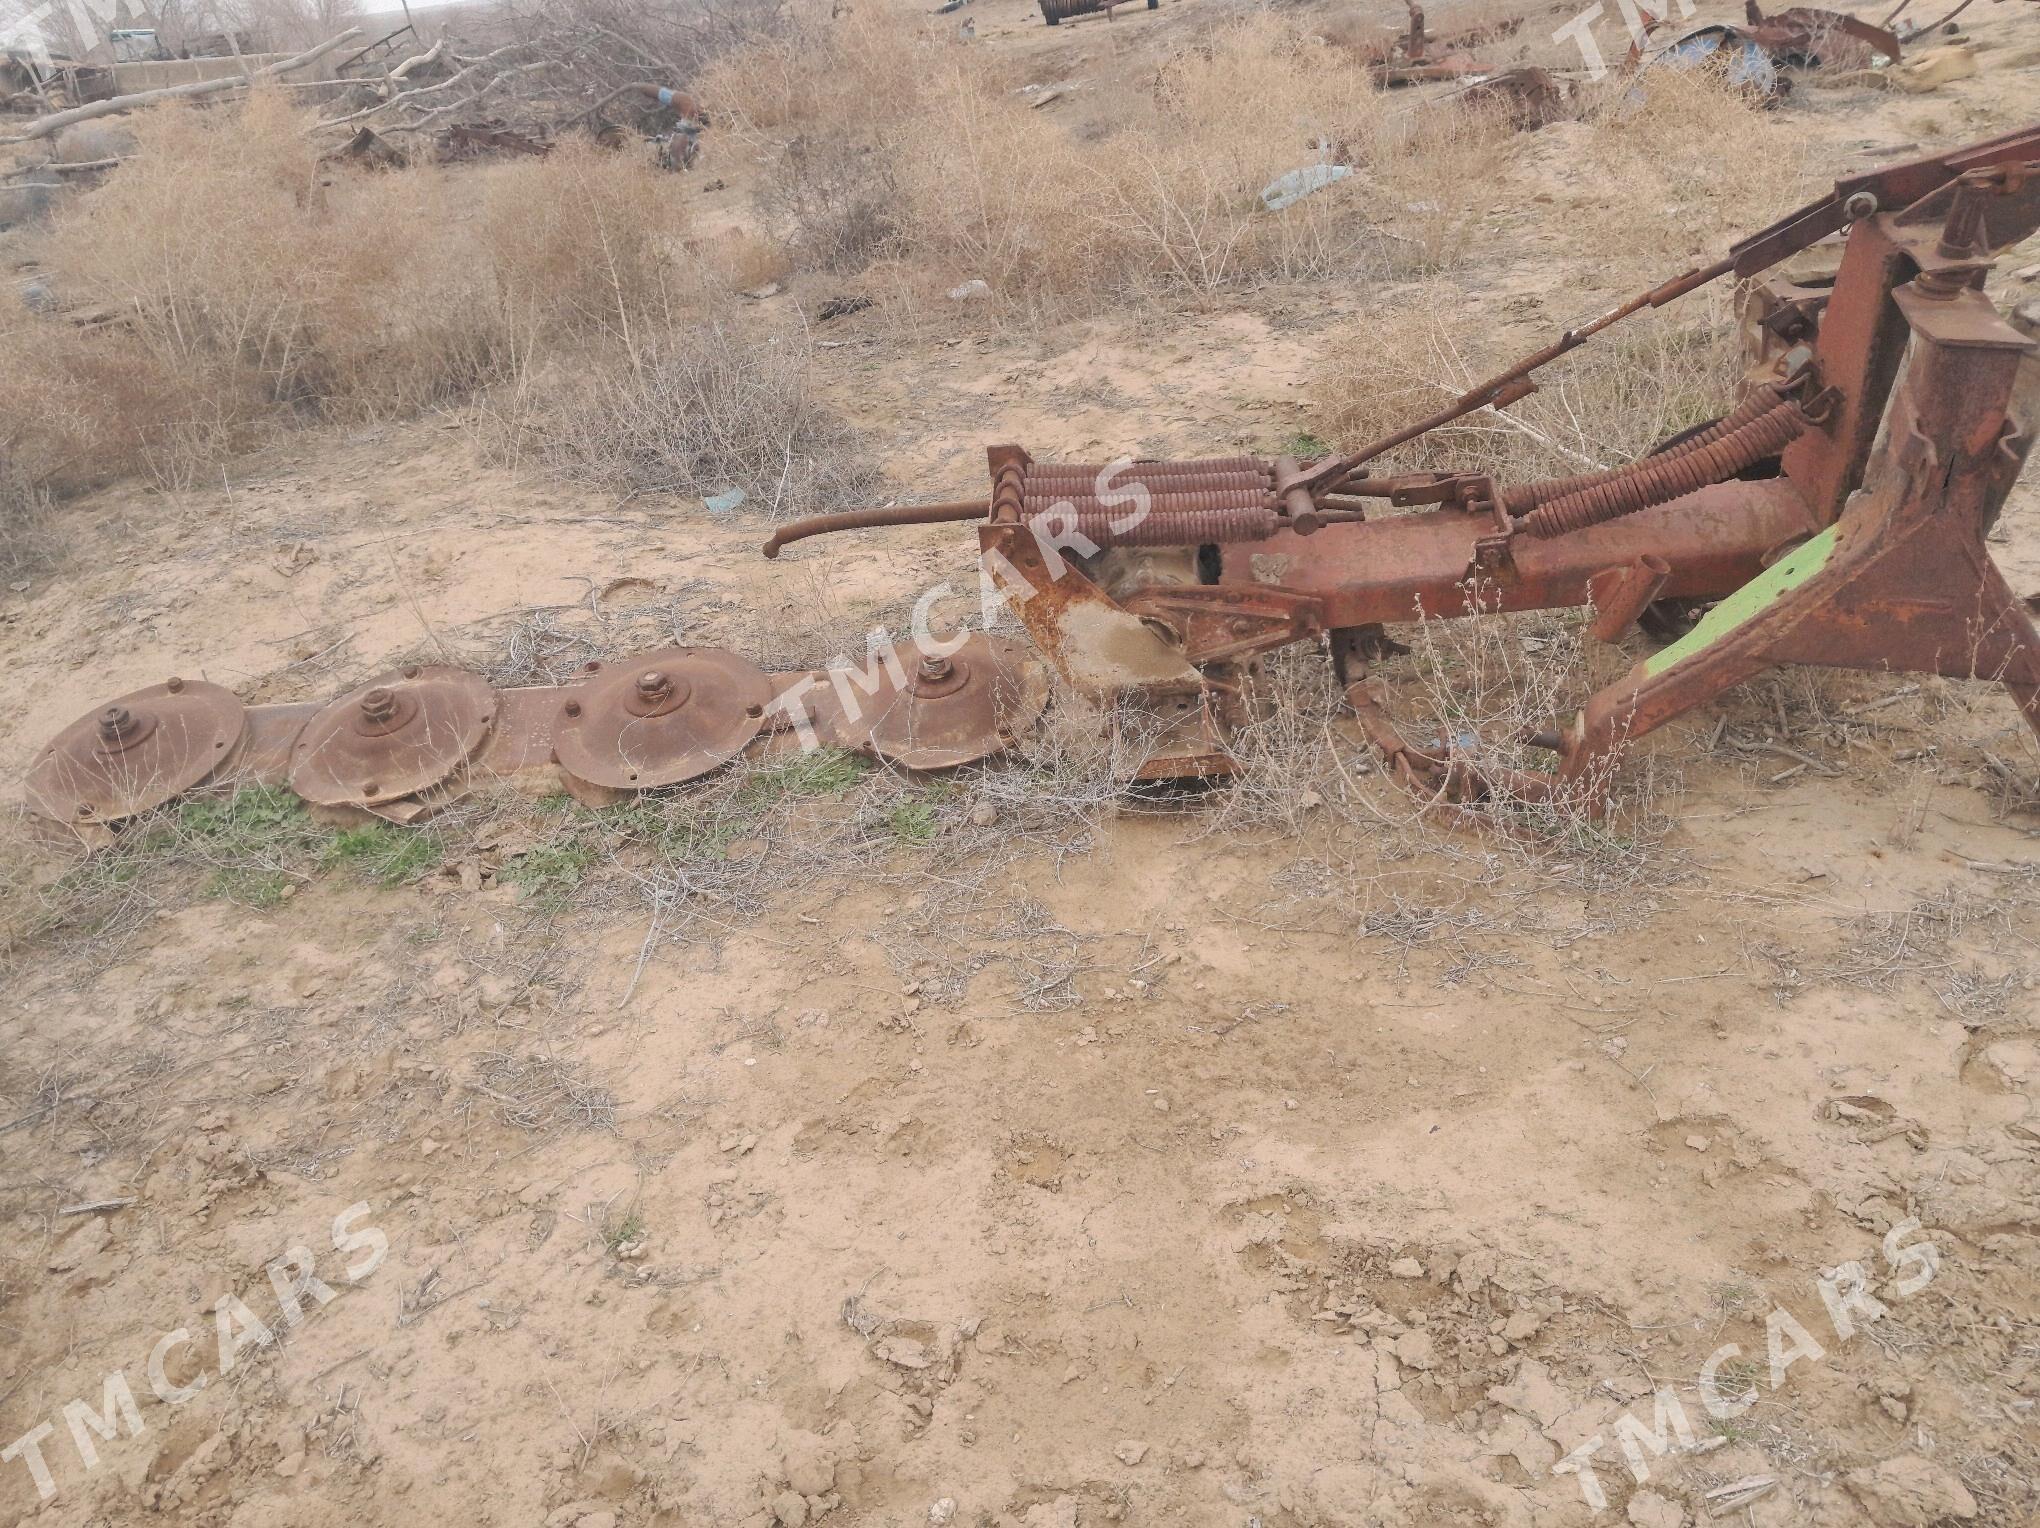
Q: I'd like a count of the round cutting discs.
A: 4